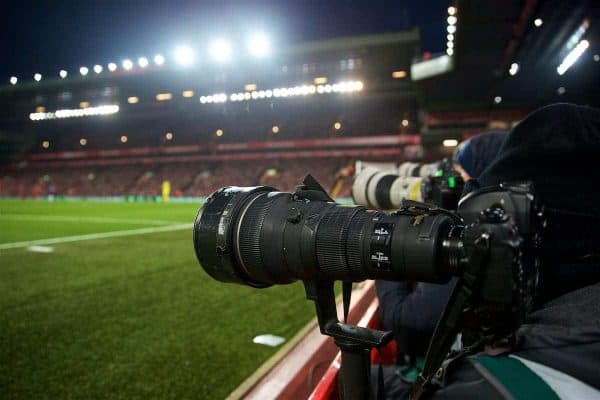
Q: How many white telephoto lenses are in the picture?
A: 2